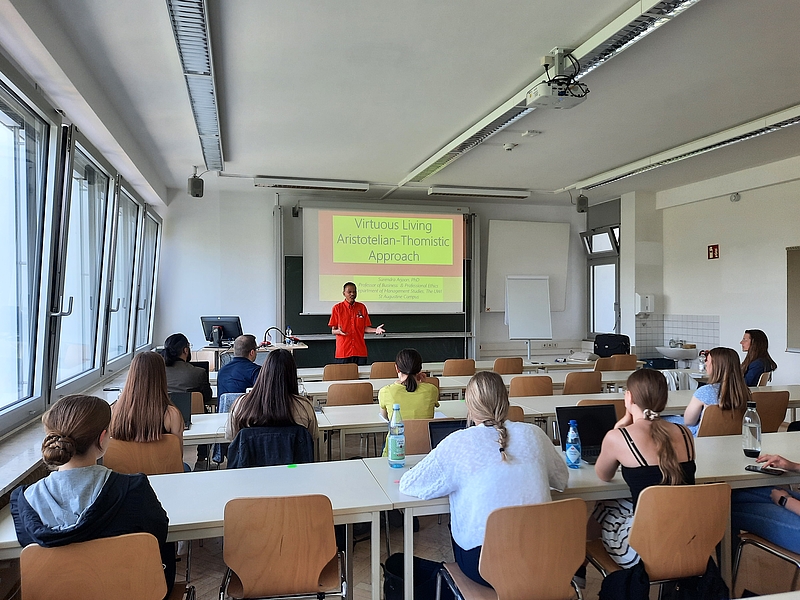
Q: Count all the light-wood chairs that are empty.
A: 14